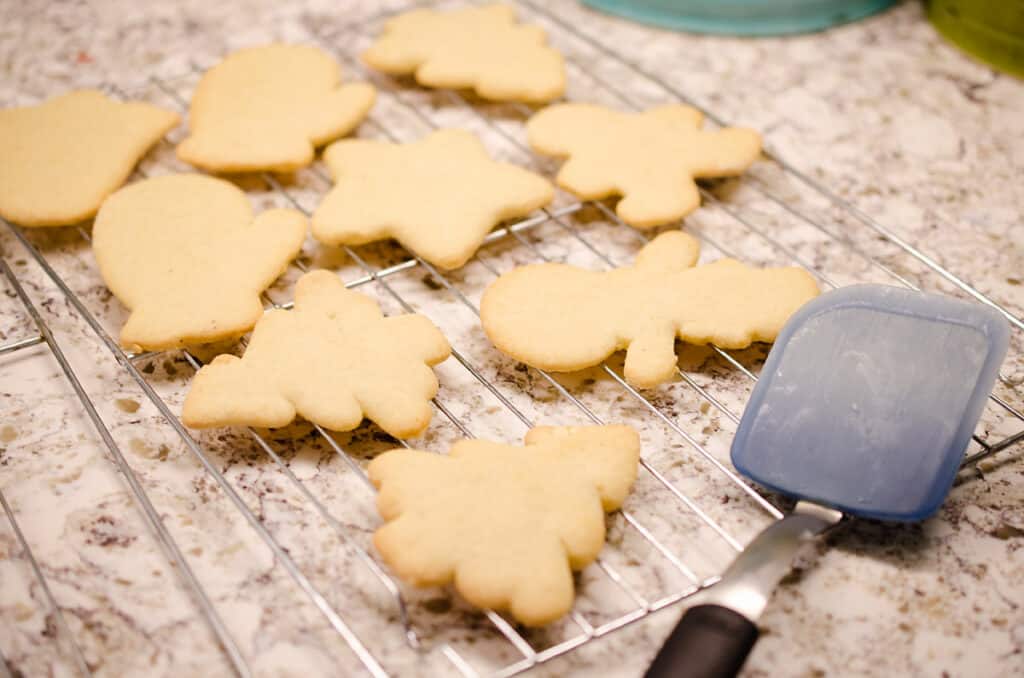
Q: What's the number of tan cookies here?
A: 9